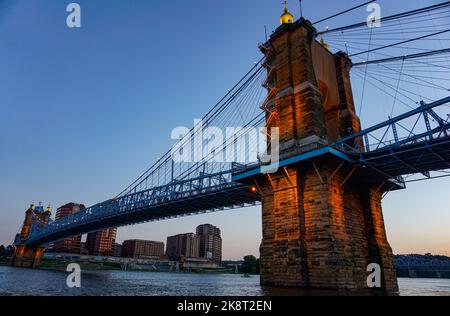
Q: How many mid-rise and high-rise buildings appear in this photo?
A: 5